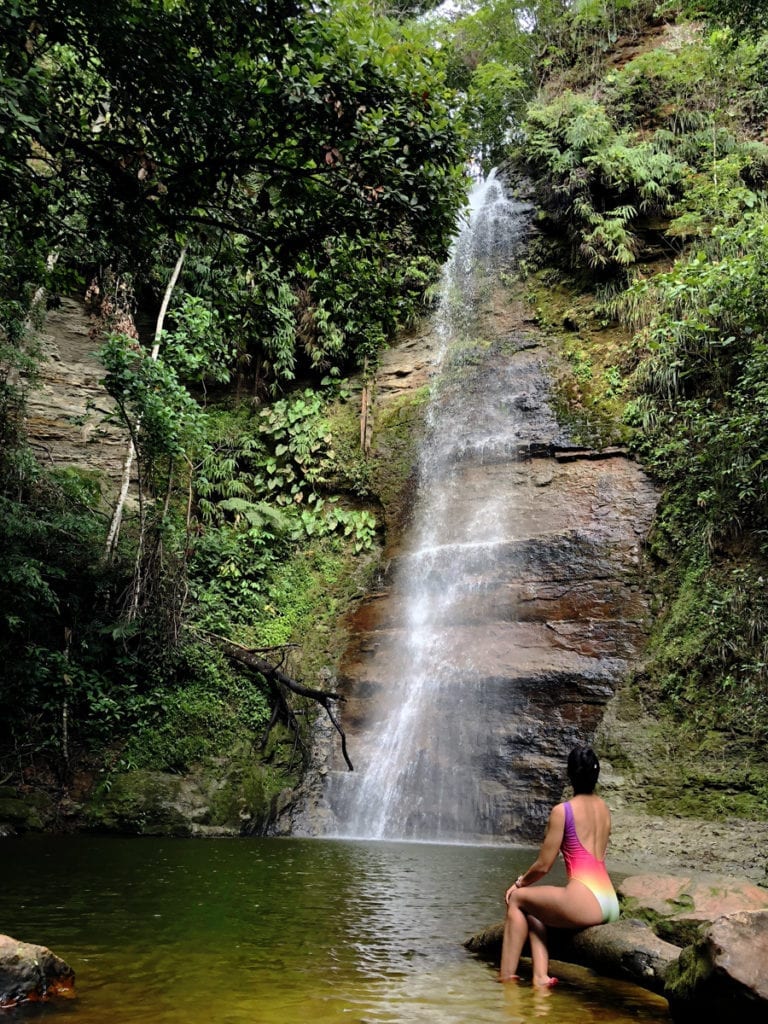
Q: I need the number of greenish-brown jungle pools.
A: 1